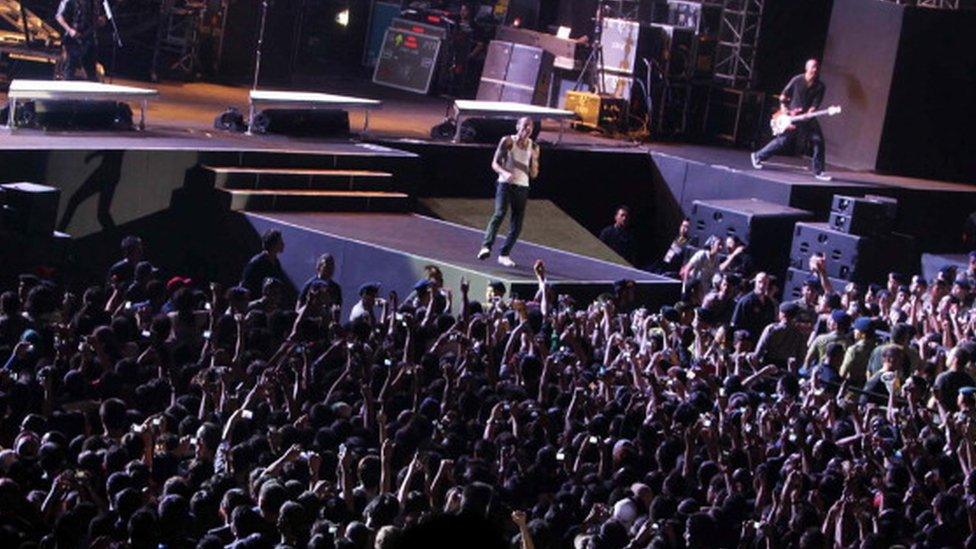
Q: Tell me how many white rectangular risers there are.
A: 3